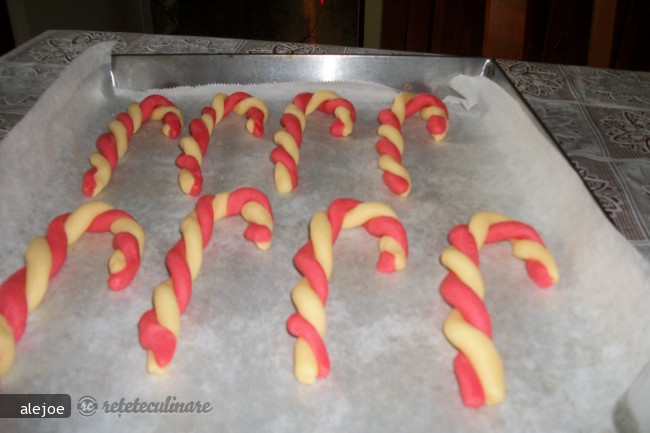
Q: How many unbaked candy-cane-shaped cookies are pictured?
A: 8